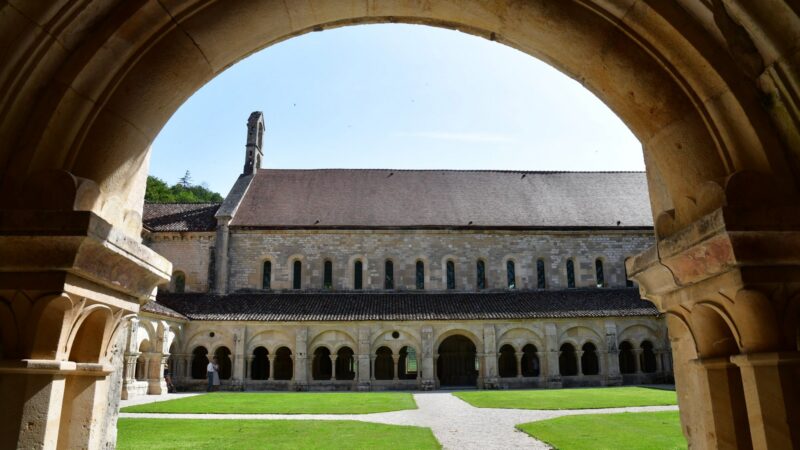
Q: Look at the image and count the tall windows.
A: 12